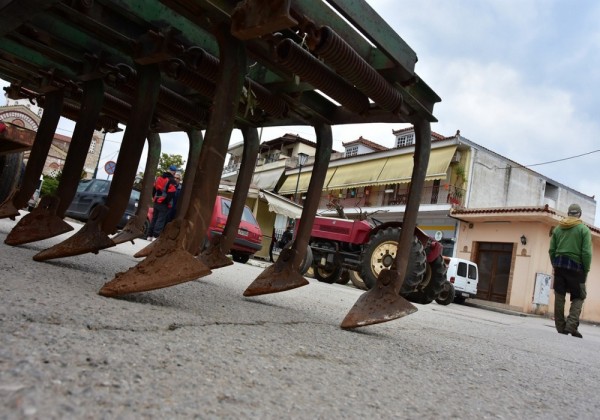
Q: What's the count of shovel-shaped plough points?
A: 9